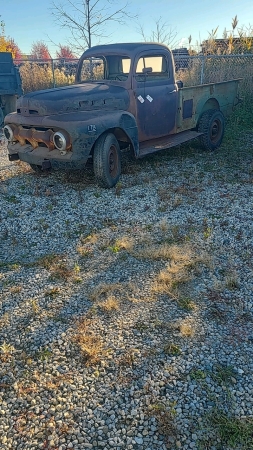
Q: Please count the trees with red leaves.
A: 3